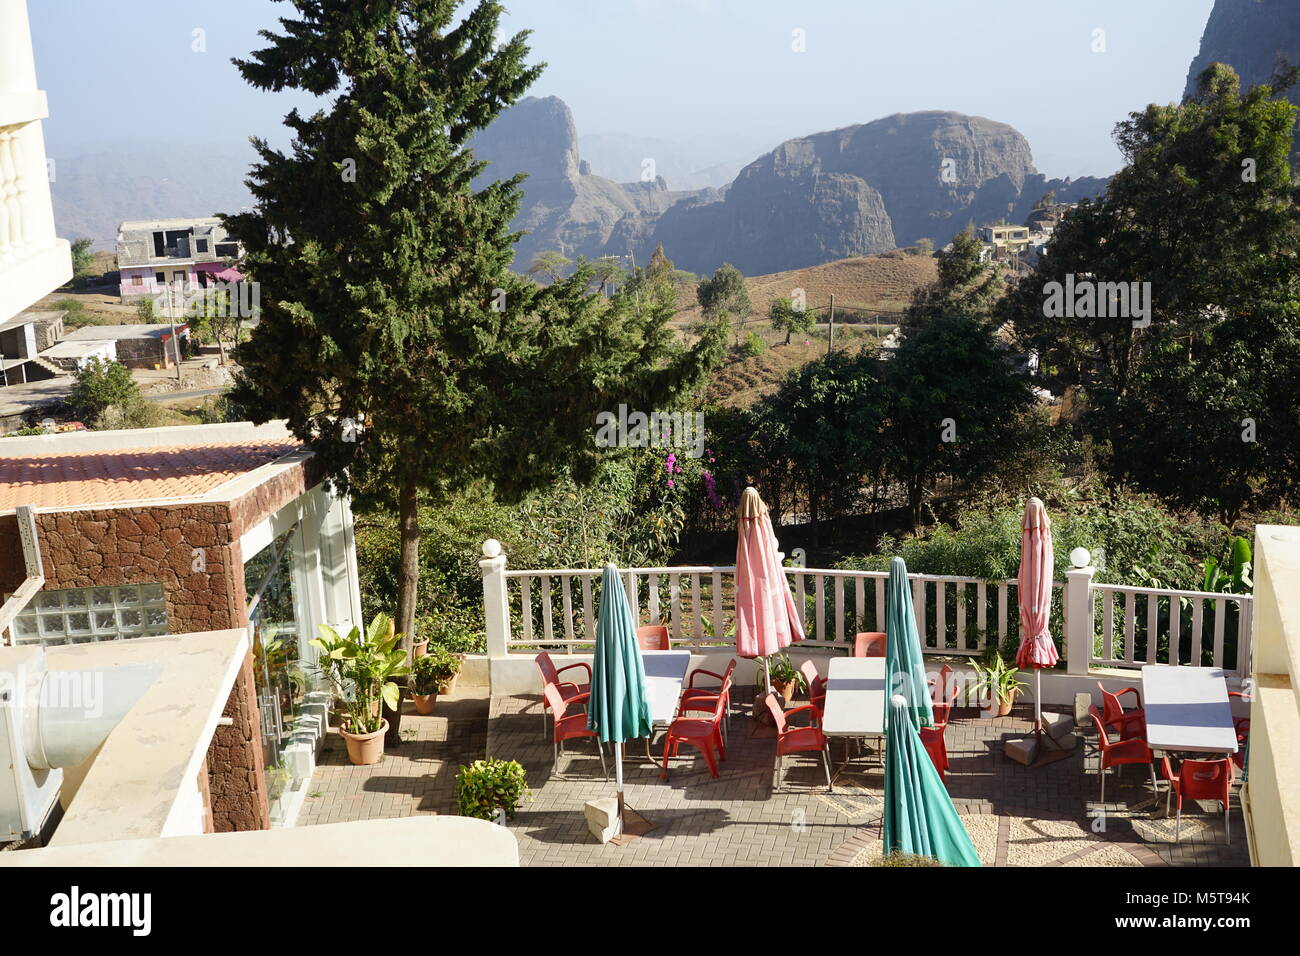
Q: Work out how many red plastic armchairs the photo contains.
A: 15